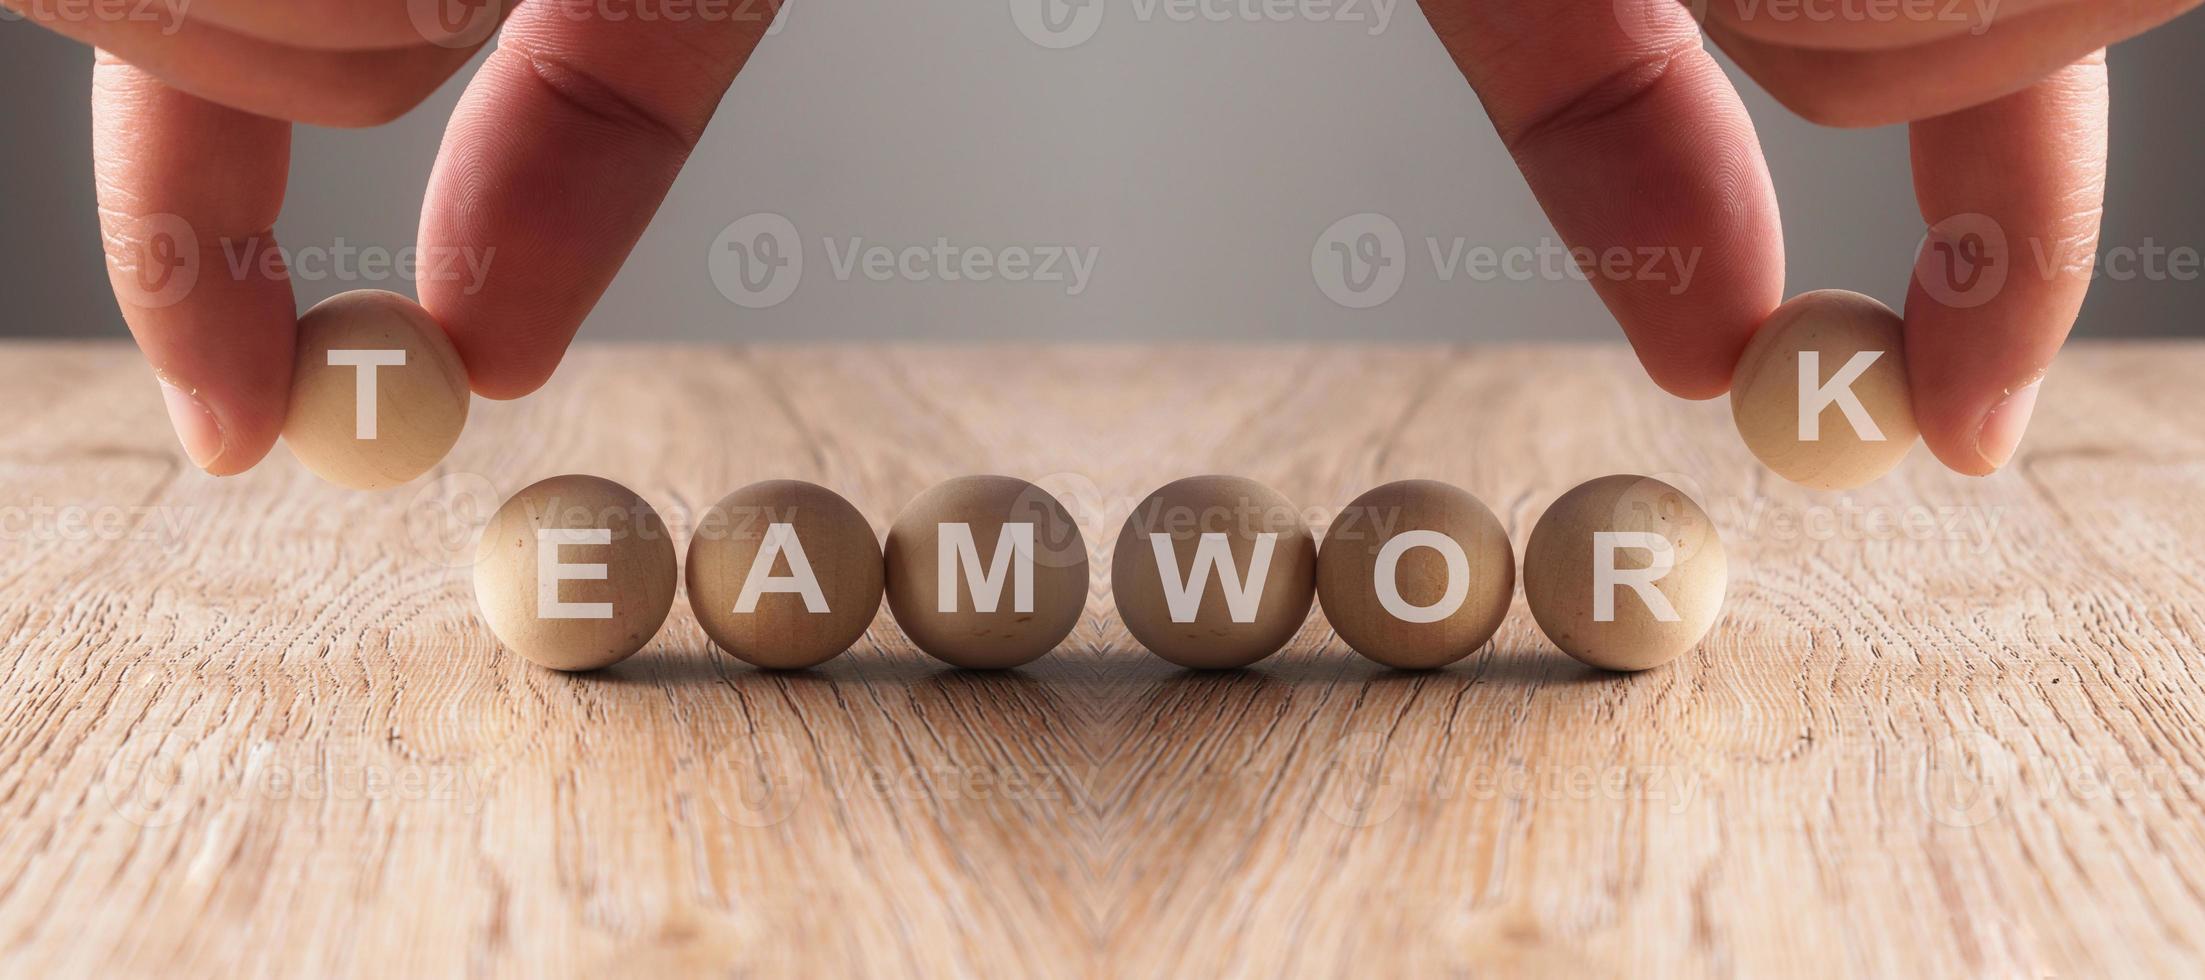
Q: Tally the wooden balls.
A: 8